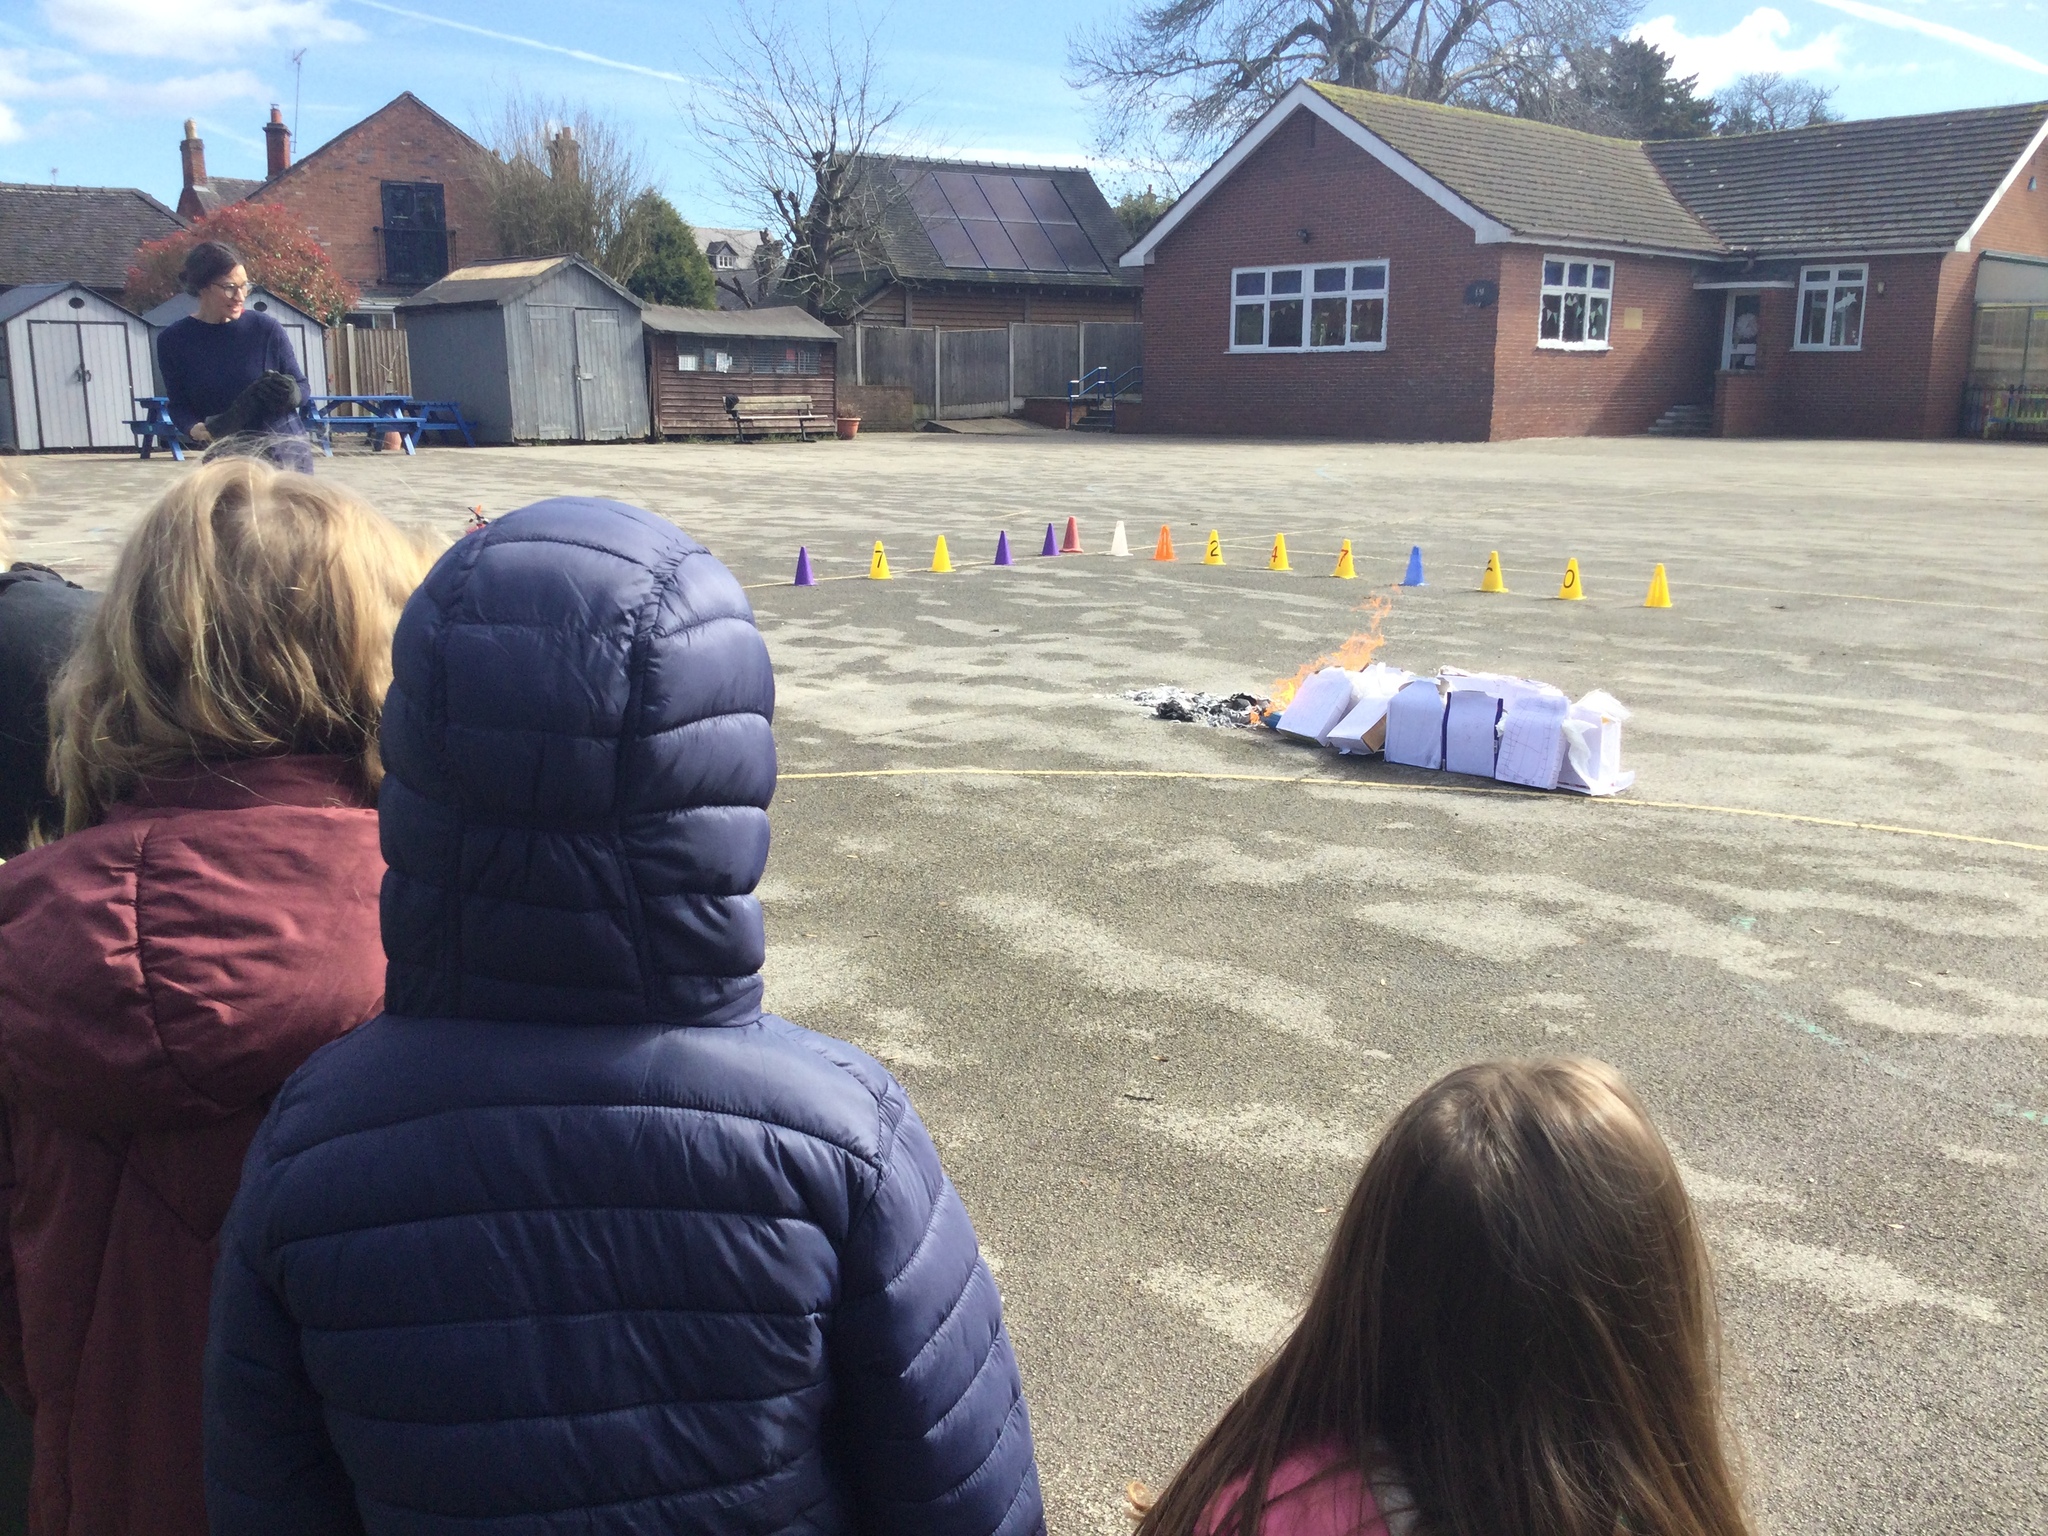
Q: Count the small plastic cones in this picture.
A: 15